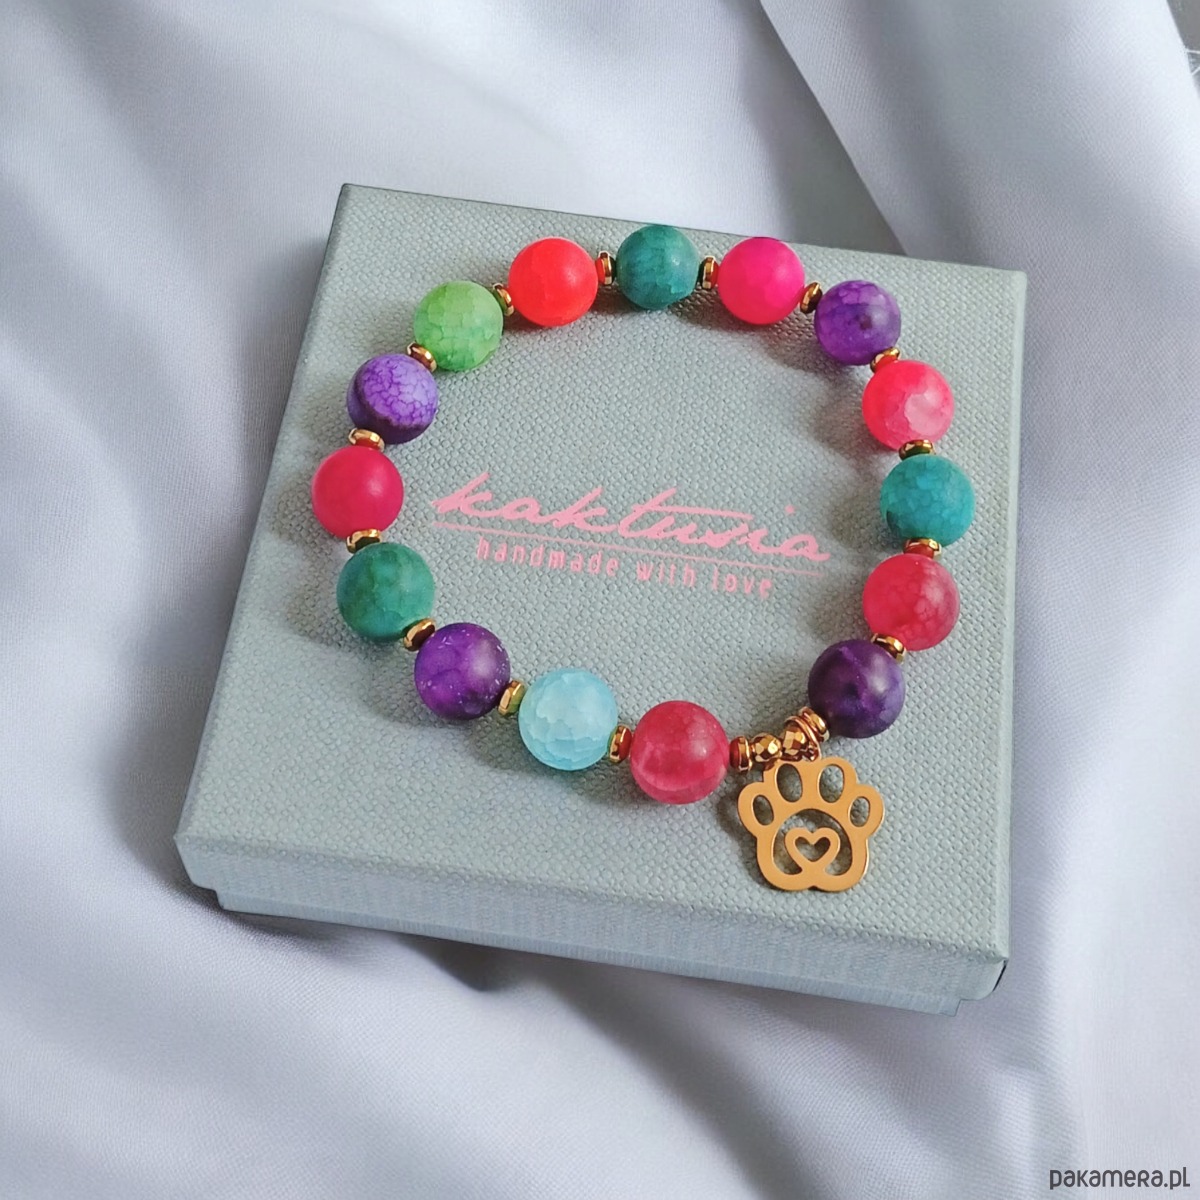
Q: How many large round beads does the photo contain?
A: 15